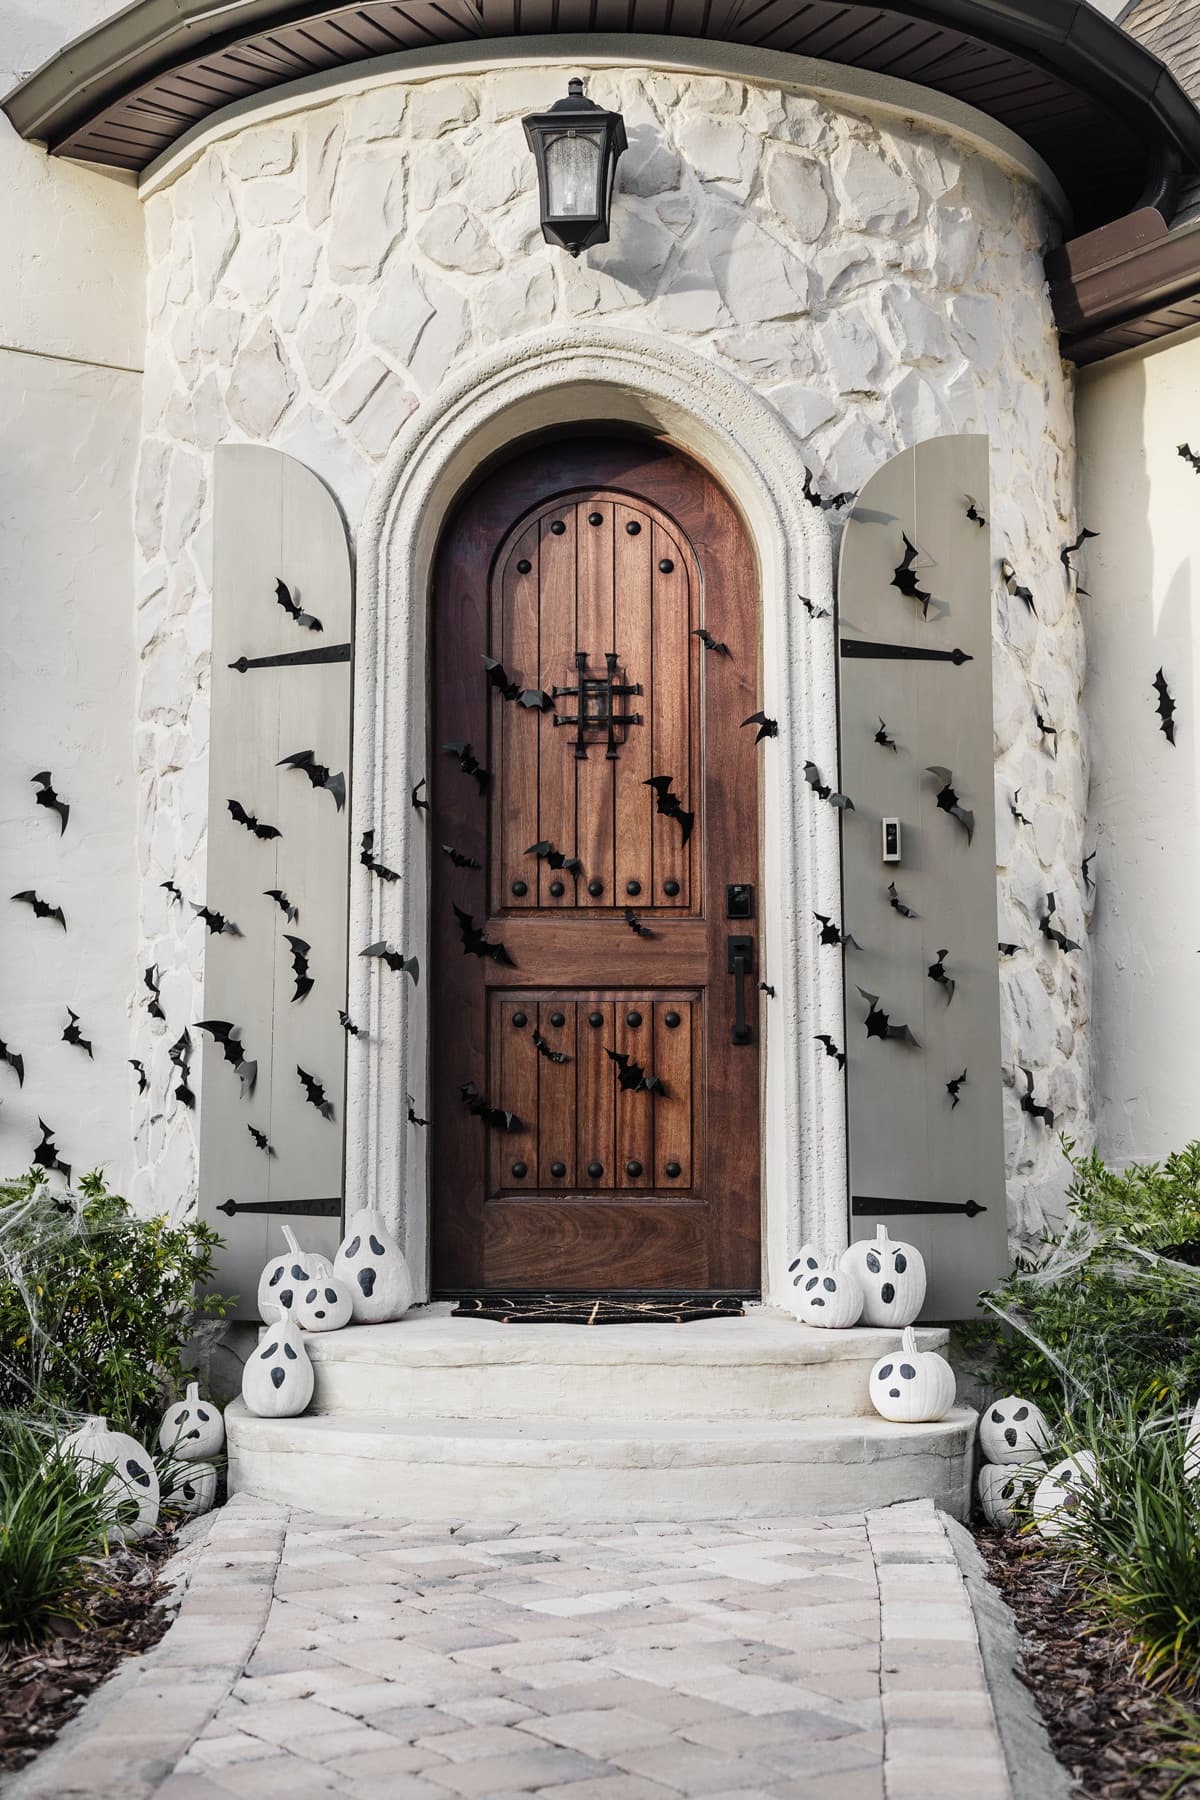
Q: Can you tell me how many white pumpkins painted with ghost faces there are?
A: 14